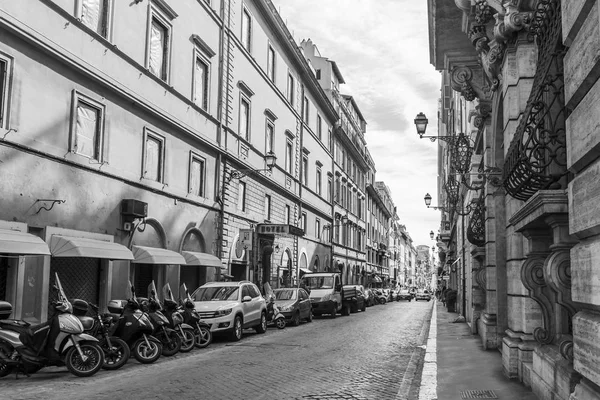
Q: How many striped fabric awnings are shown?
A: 4